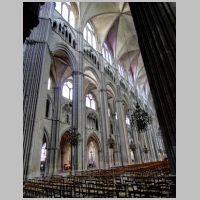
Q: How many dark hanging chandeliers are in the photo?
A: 5